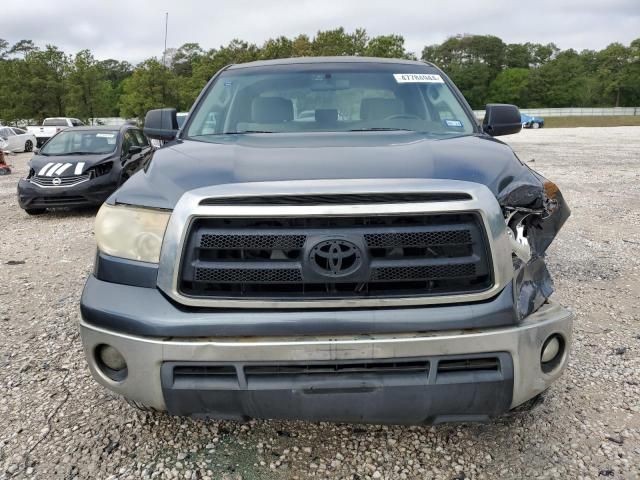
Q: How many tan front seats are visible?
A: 2